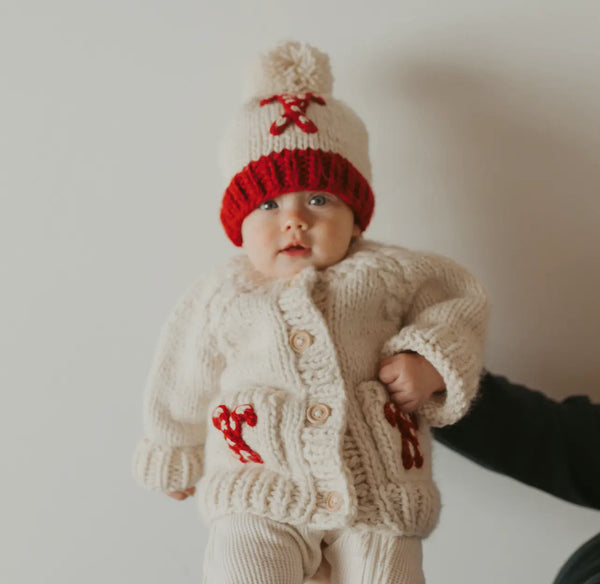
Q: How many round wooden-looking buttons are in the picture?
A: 3